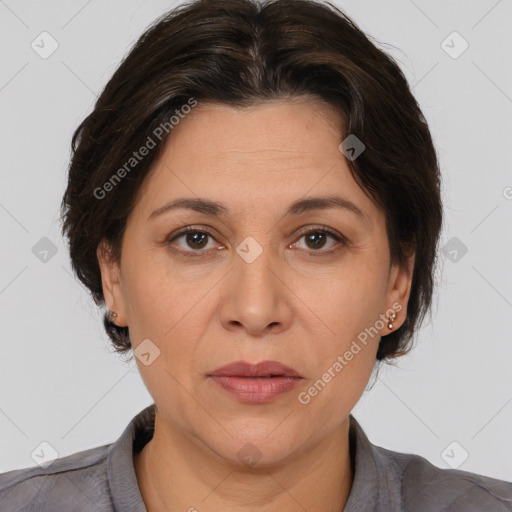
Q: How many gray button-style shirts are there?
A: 1